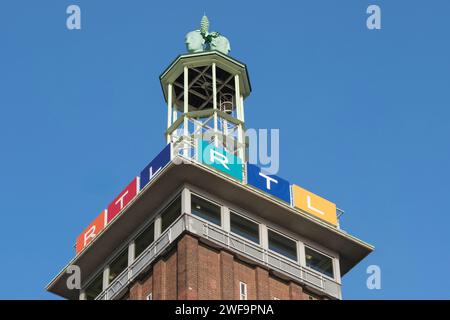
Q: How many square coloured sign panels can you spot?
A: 6